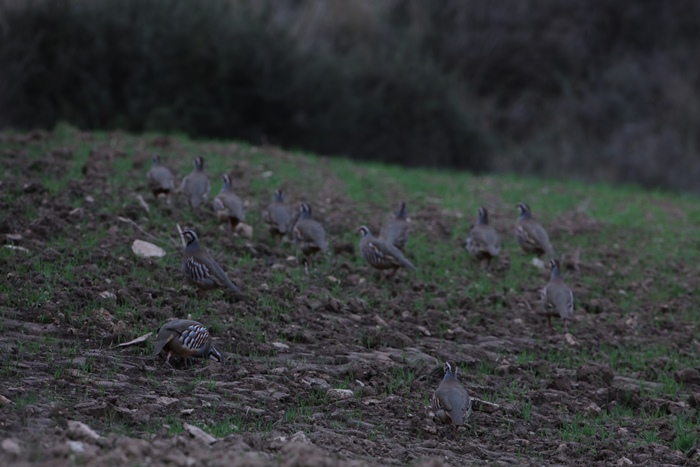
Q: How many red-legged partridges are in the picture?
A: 13